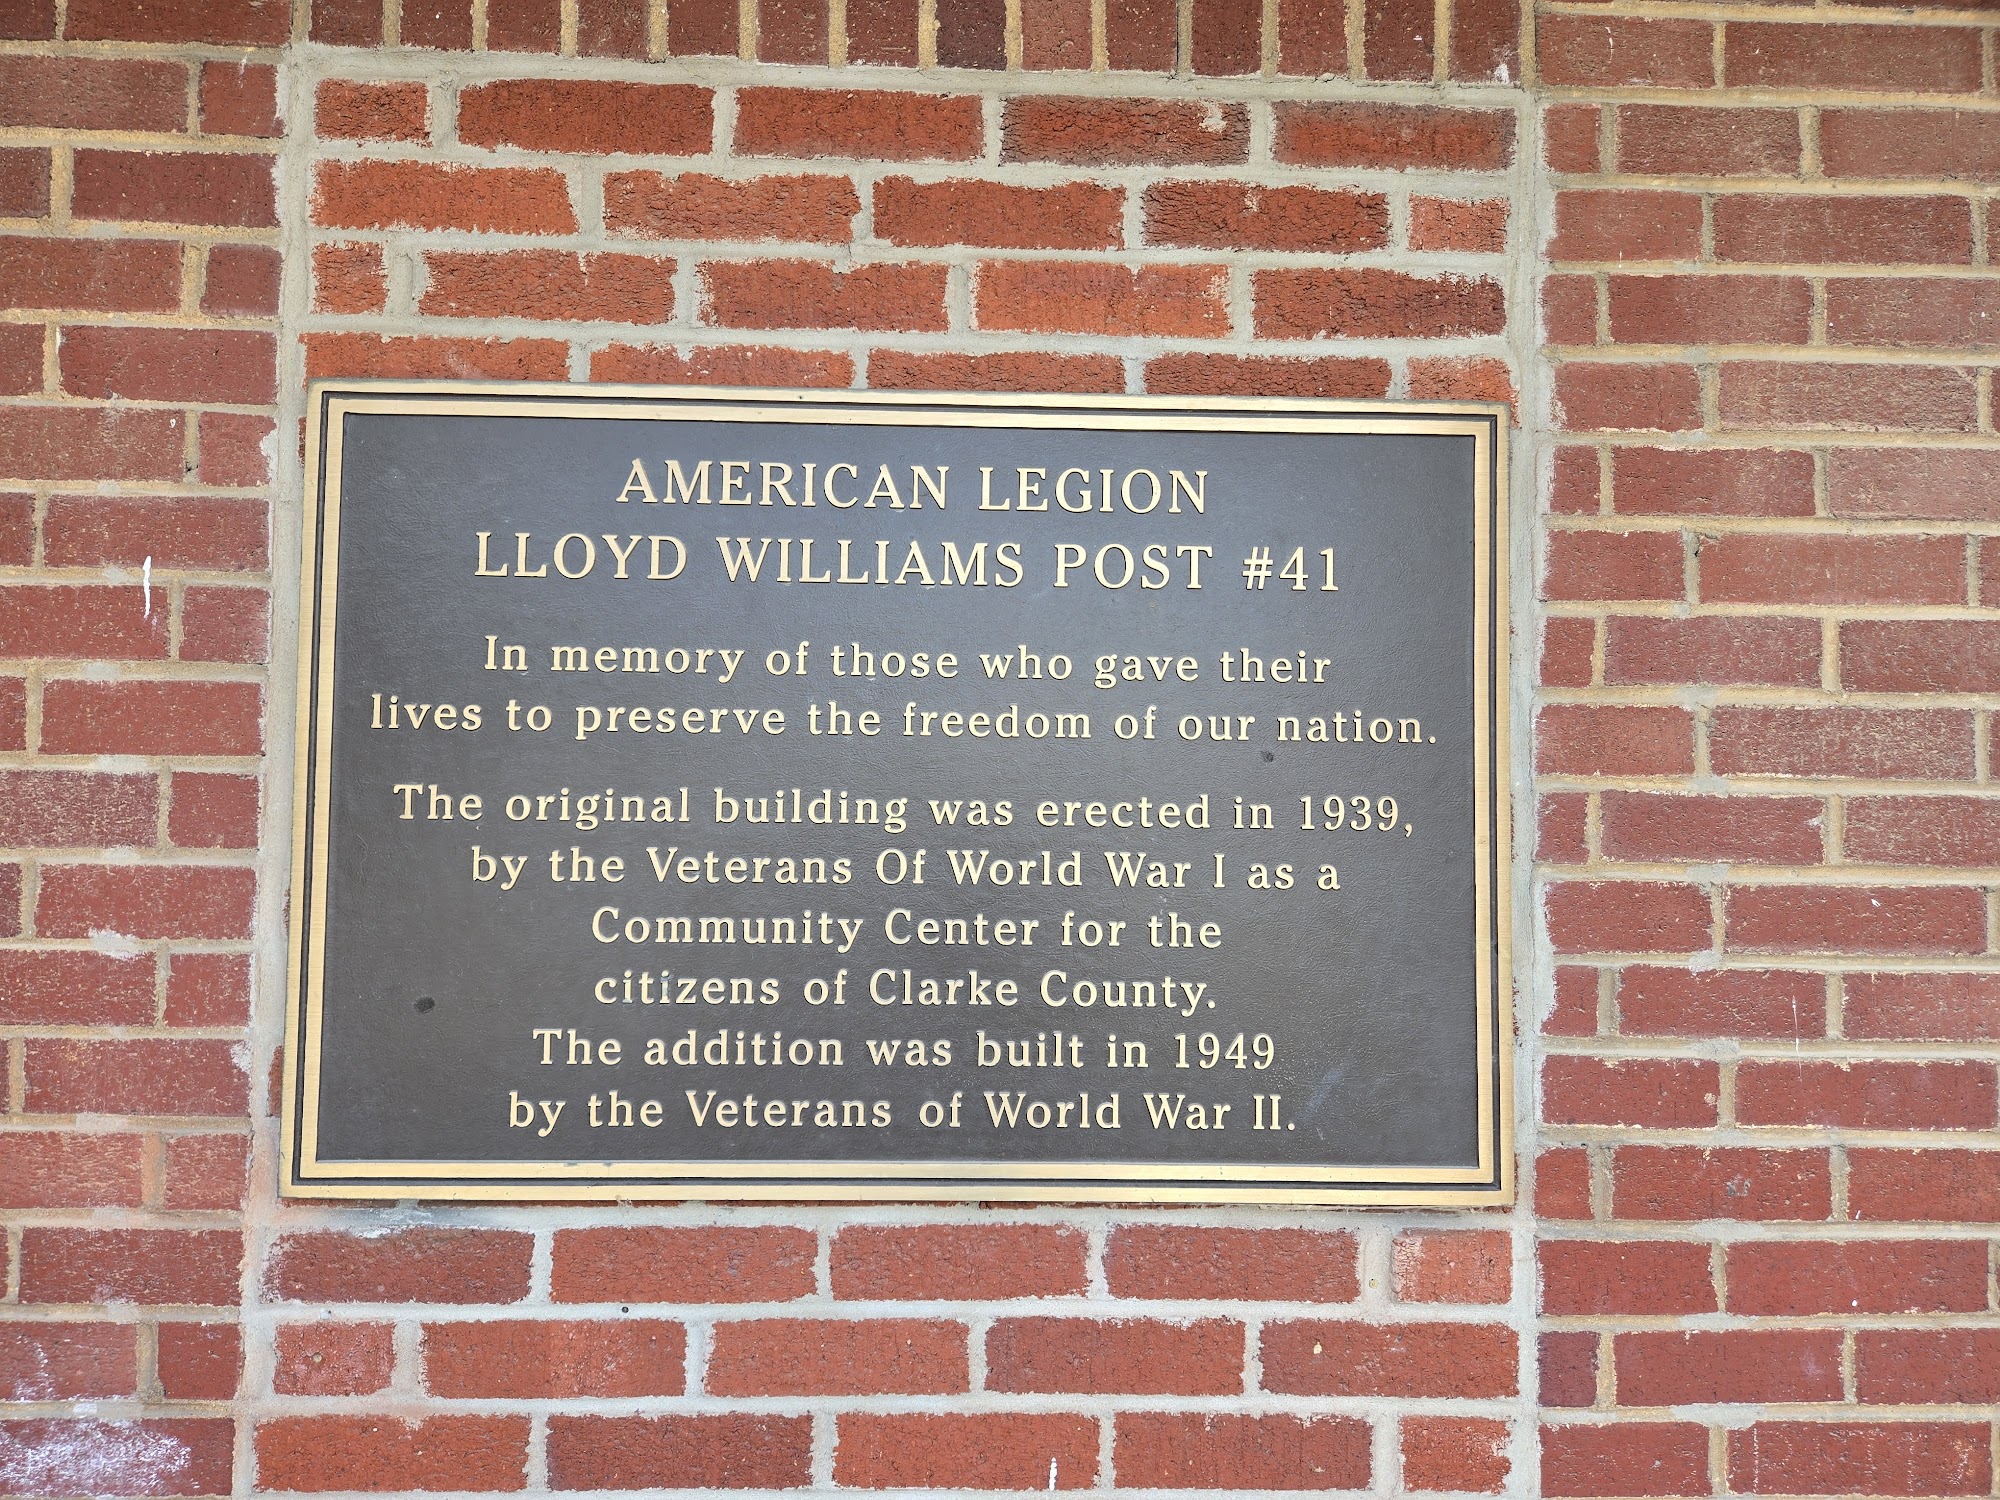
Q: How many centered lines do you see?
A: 10